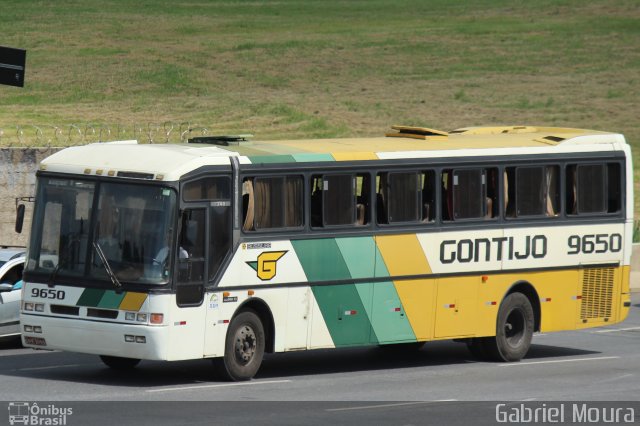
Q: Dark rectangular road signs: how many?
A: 1